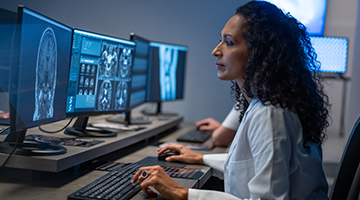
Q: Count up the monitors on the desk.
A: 4